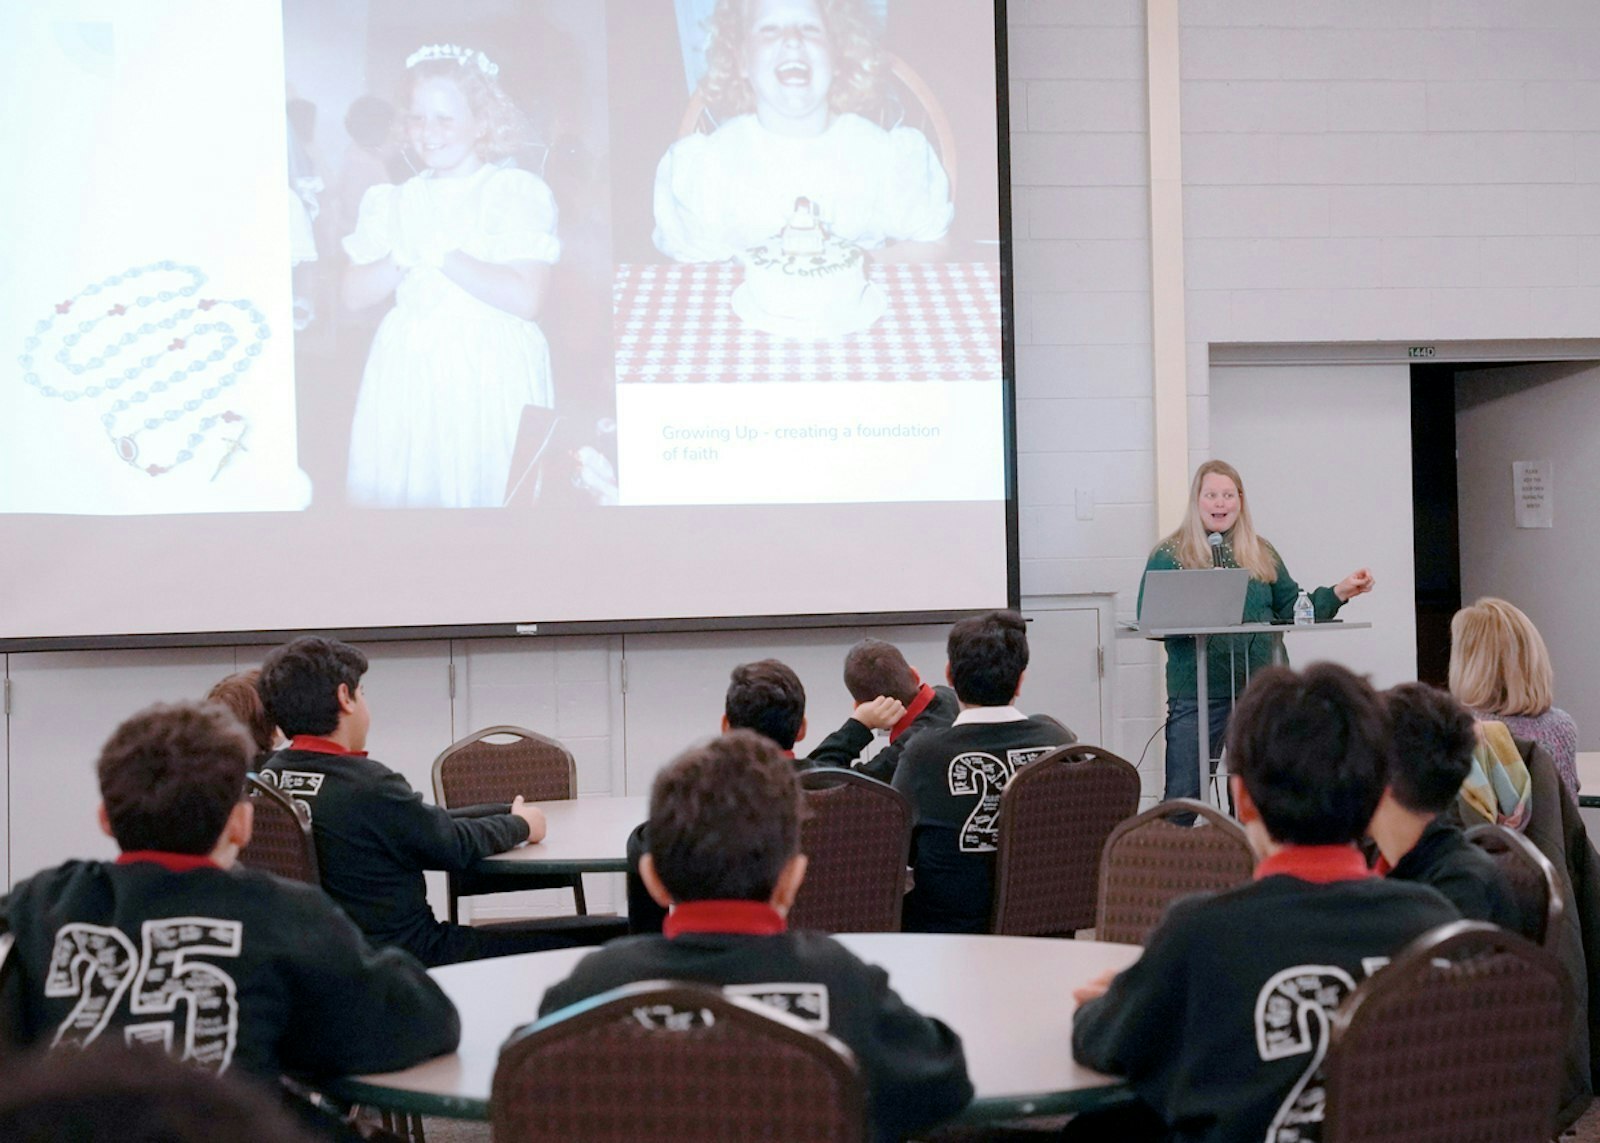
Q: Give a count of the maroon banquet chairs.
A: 8